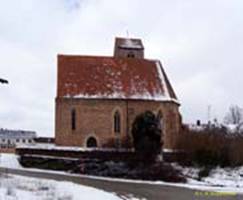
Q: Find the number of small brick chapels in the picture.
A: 1